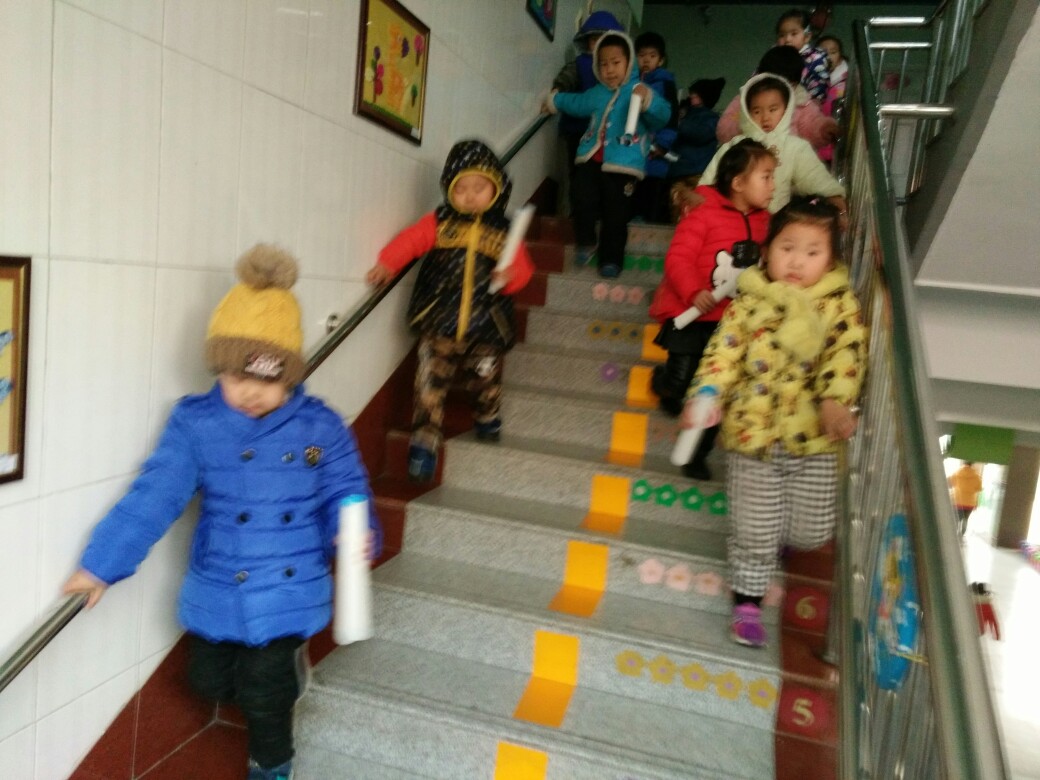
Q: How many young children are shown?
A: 12